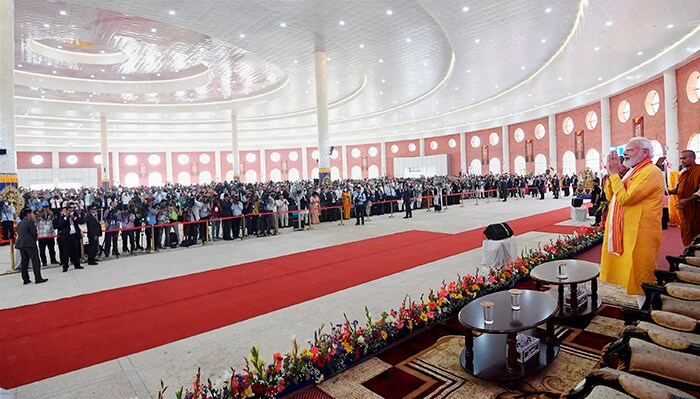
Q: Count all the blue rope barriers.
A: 0